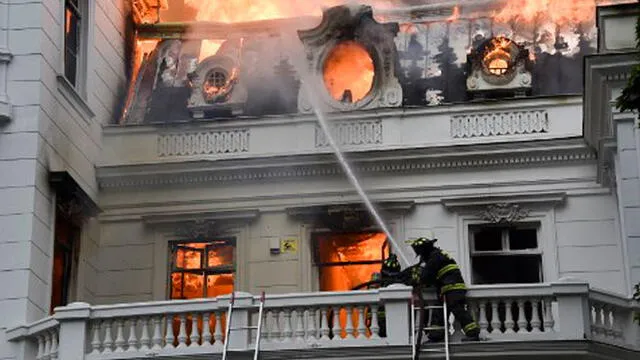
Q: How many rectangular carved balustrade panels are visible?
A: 3